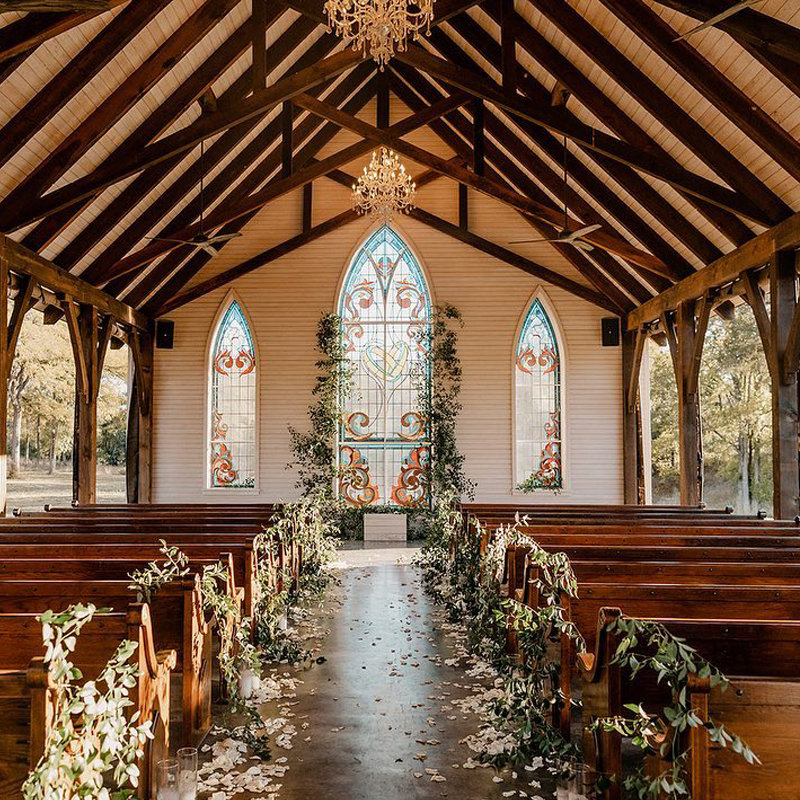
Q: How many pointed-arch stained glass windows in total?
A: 3